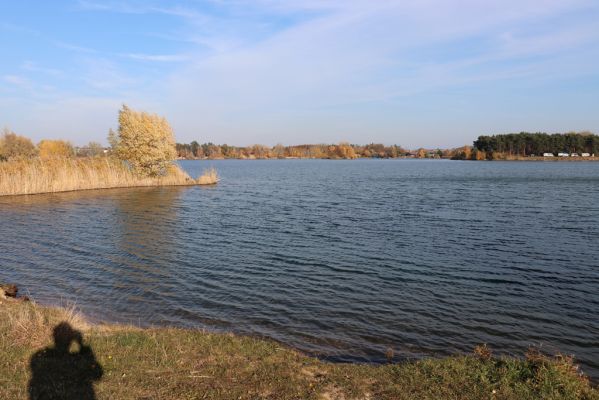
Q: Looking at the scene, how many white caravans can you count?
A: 4